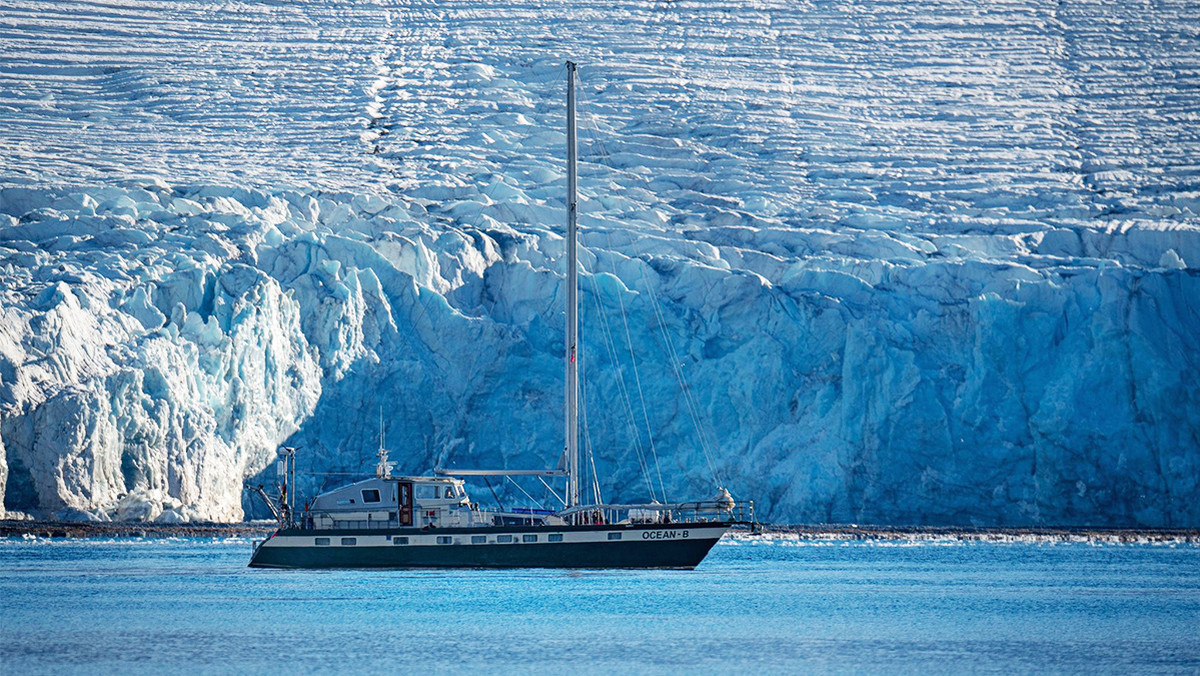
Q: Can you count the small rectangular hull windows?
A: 9